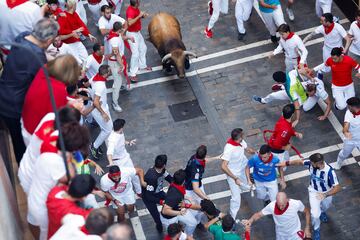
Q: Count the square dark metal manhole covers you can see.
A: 1